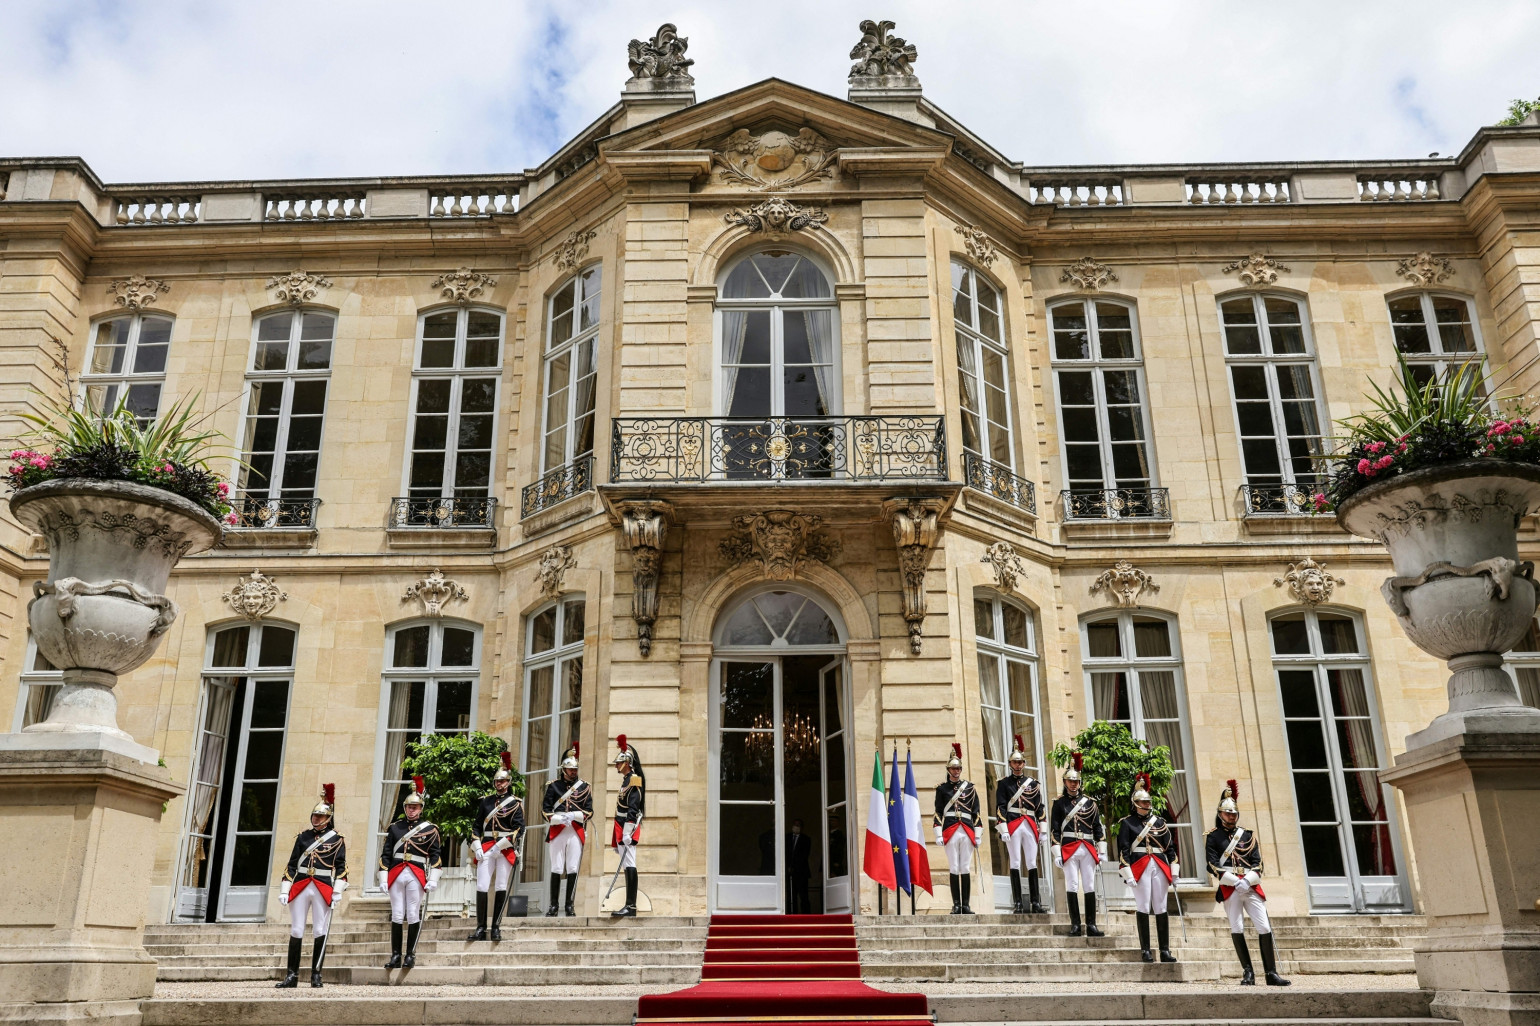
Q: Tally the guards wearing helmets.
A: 10